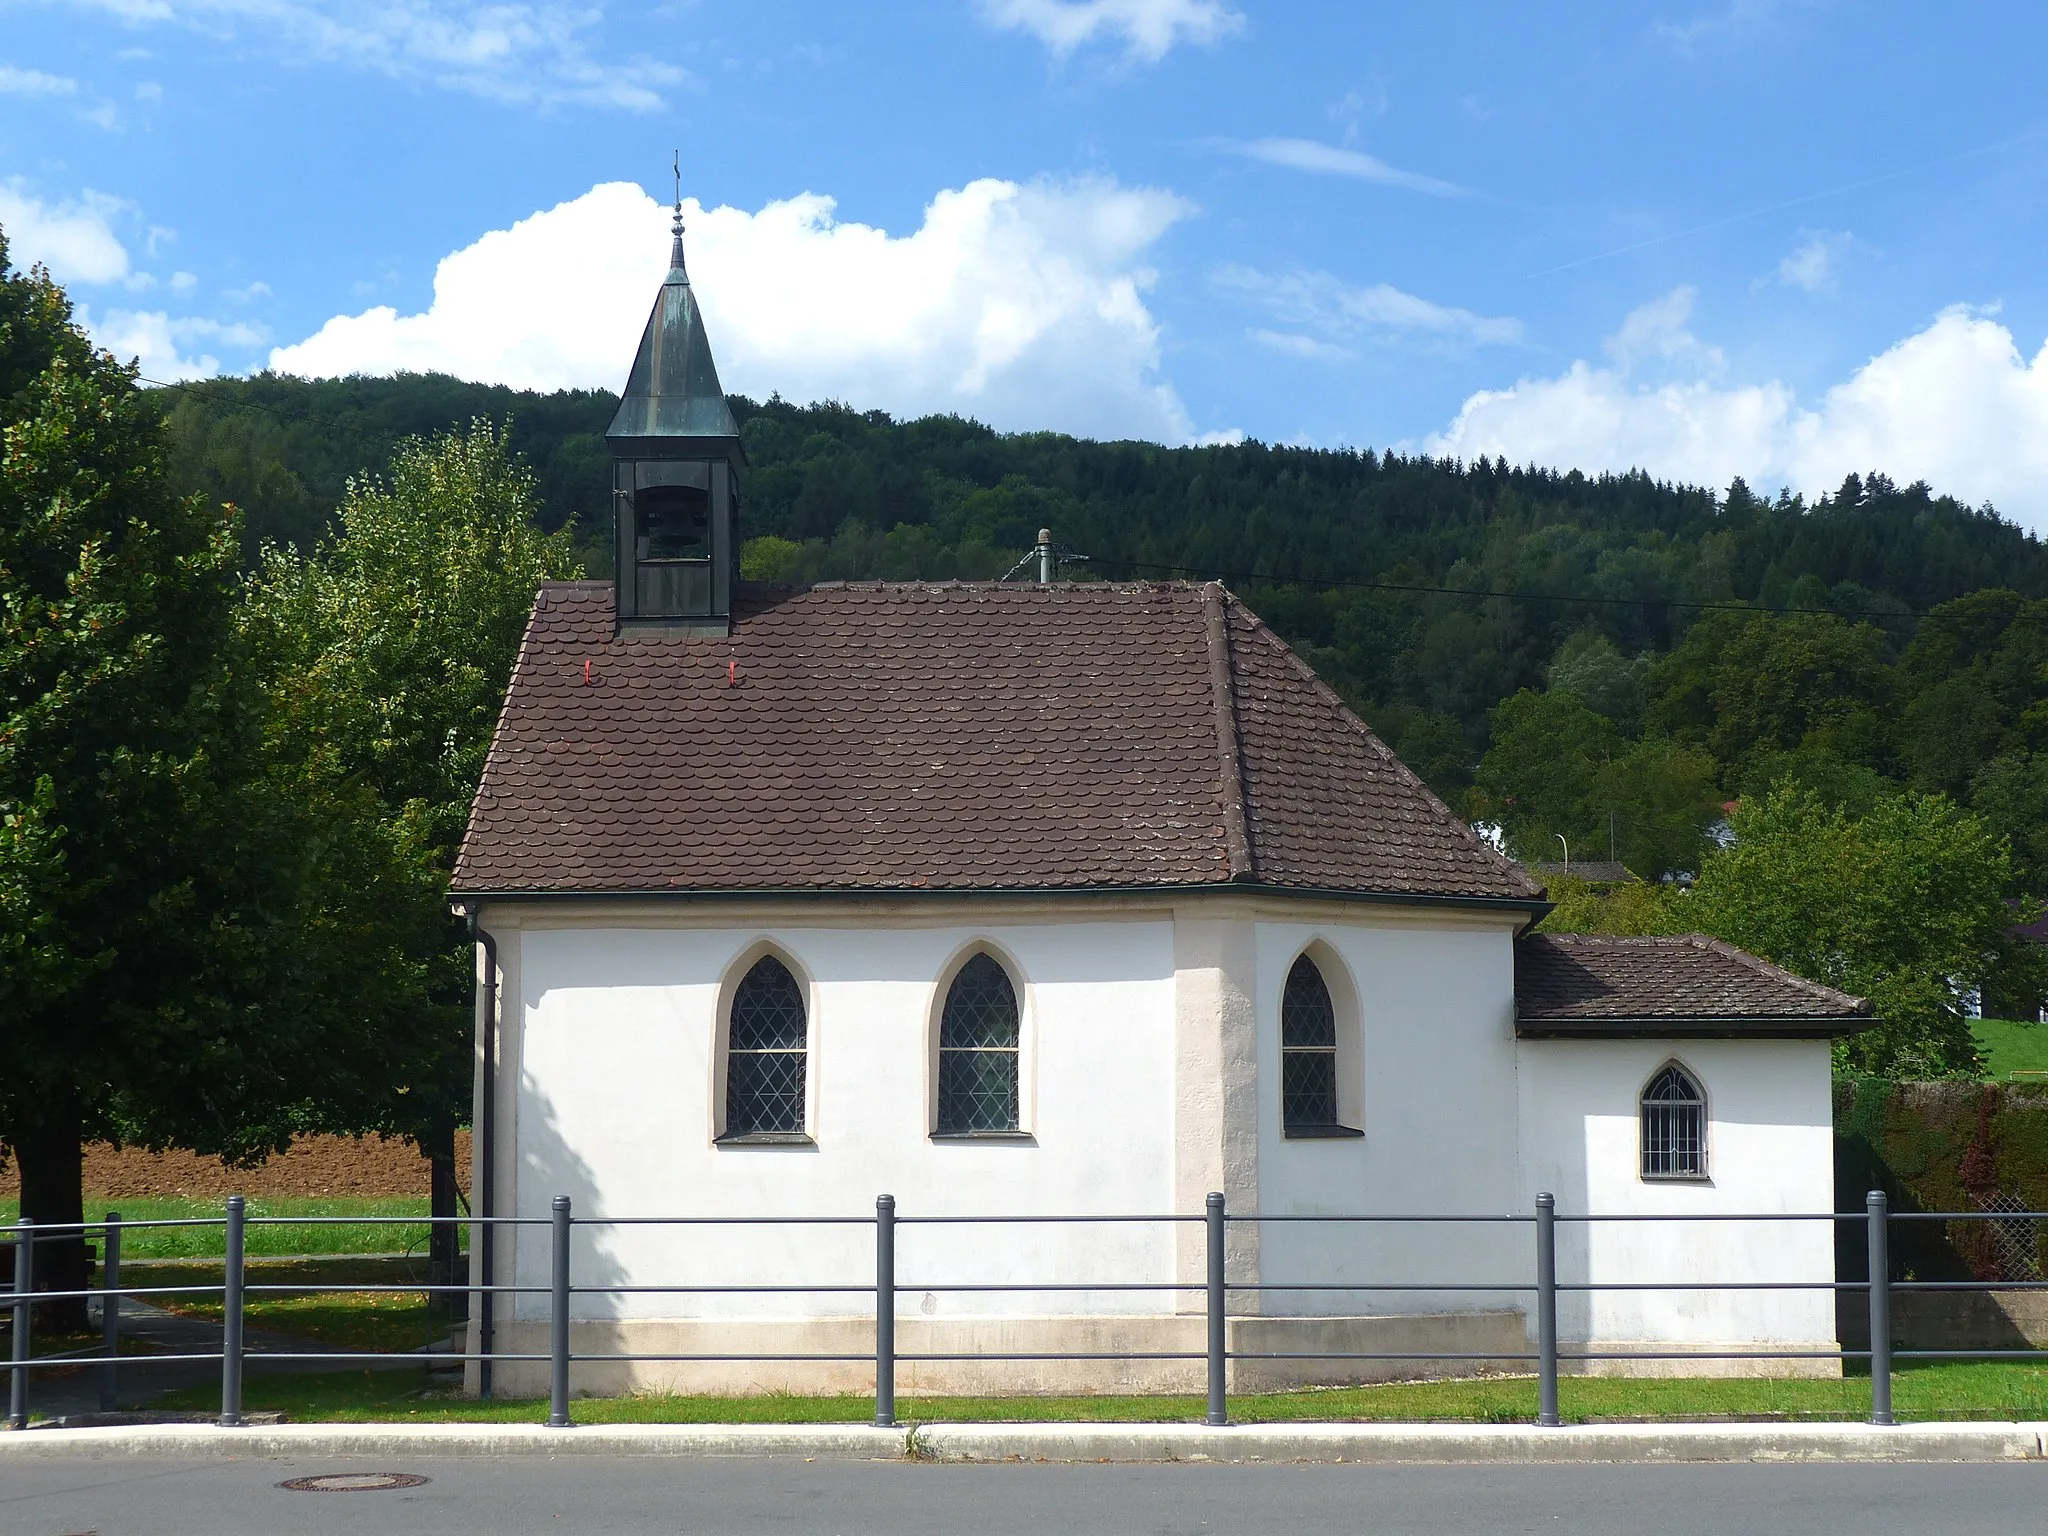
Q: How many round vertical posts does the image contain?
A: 8